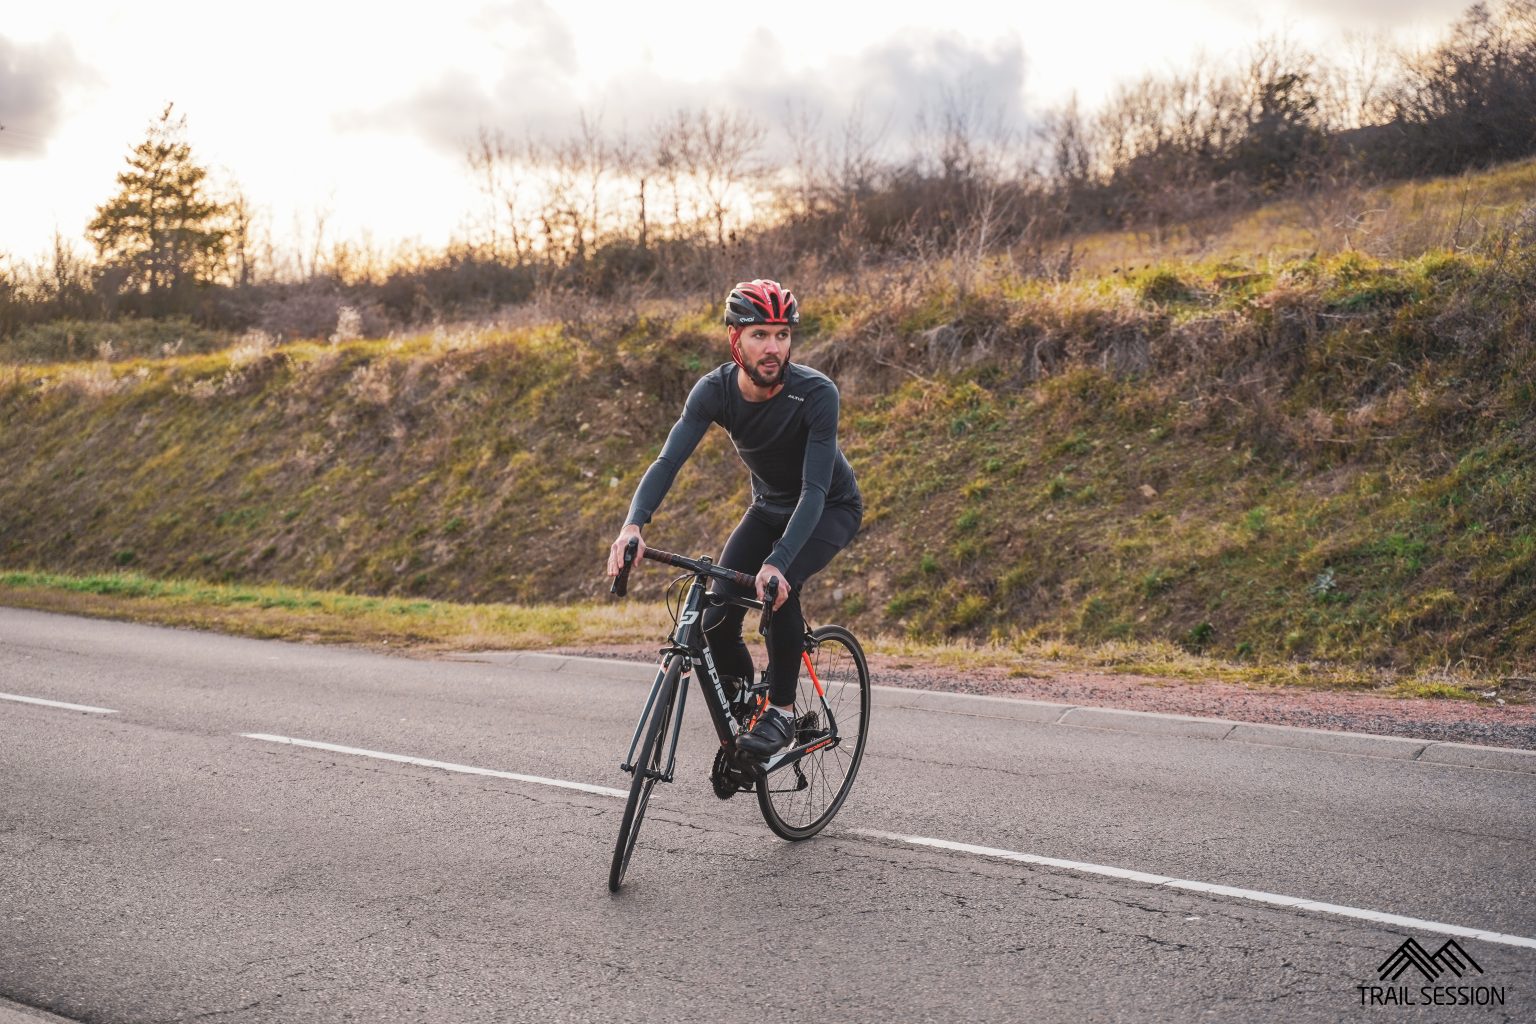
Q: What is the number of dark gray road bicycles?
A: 1